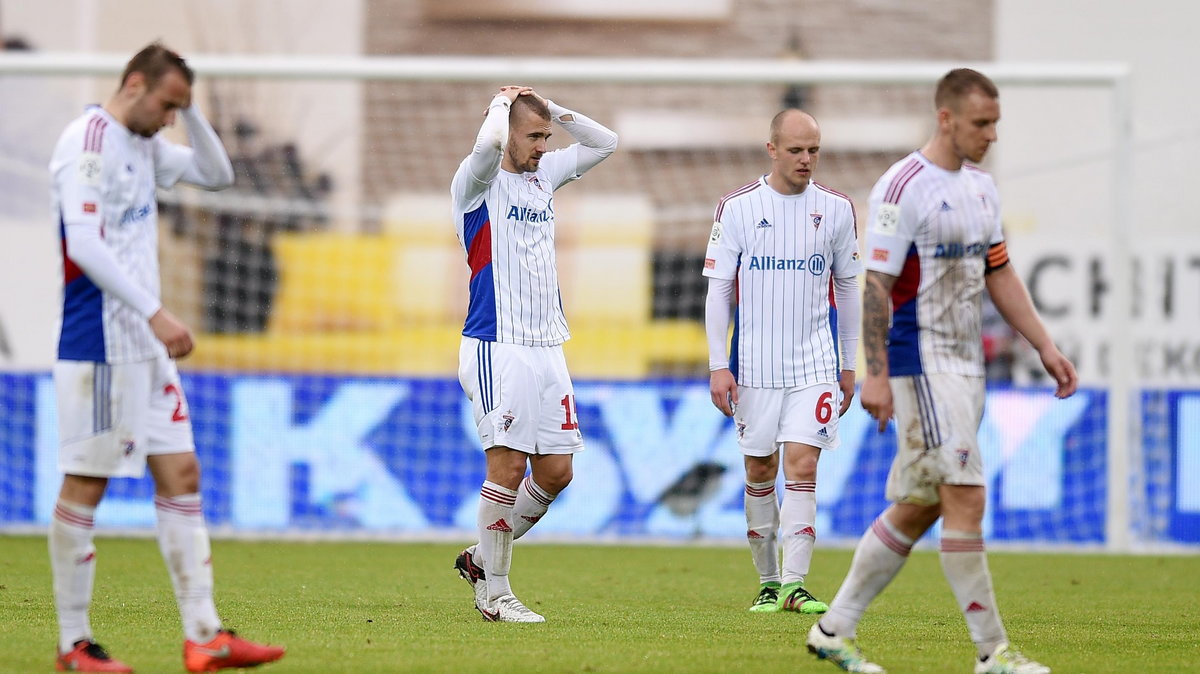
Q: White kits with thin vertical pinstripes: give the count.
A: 4